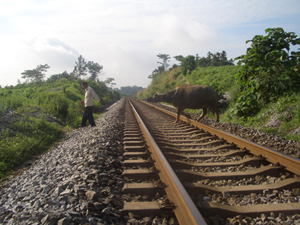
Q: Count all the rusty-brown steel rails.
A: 2